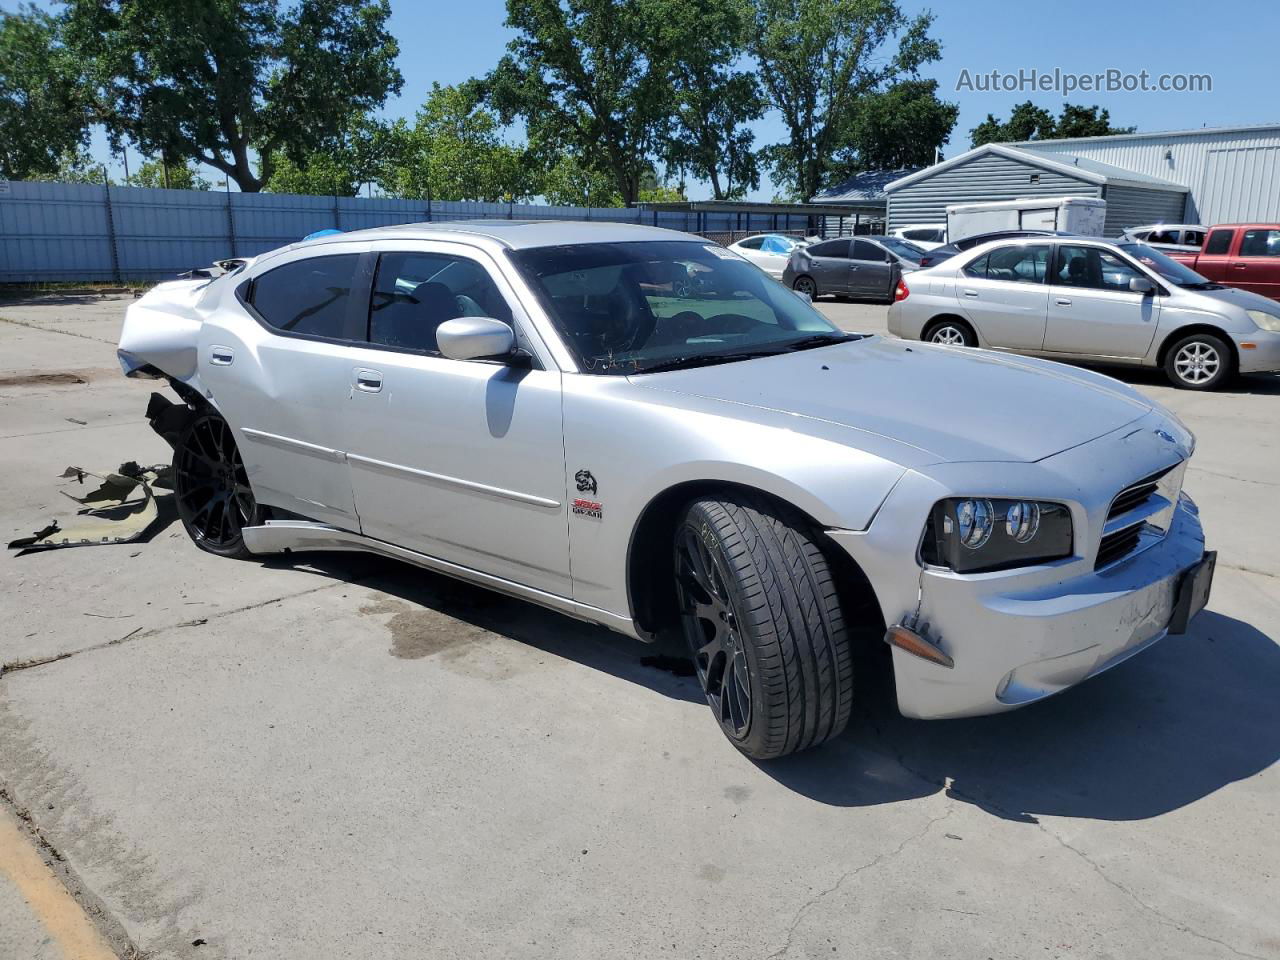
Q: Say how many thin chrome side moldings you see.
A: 2